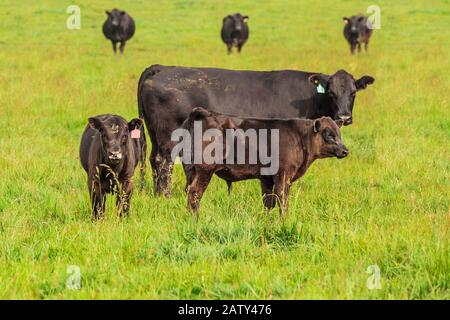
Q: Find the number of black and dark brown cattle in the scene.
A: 6